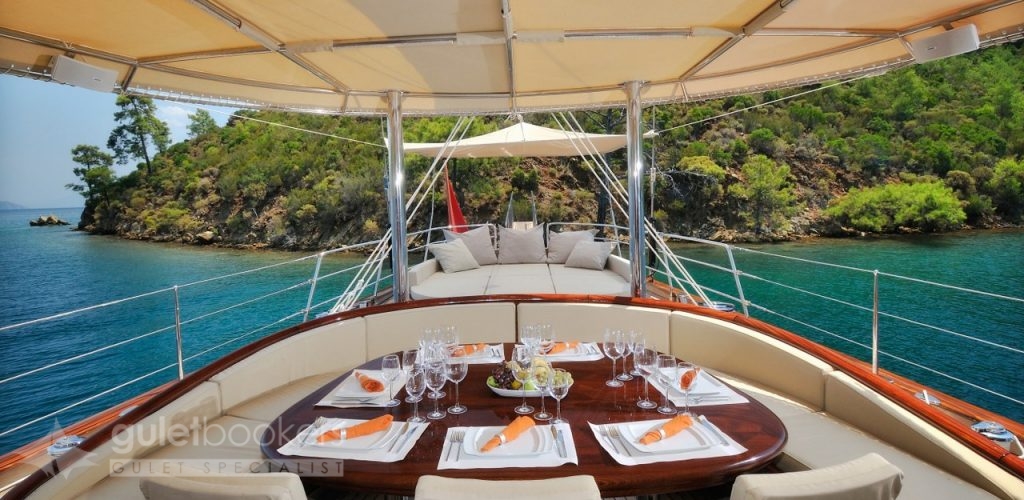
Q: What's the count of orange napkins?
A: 7